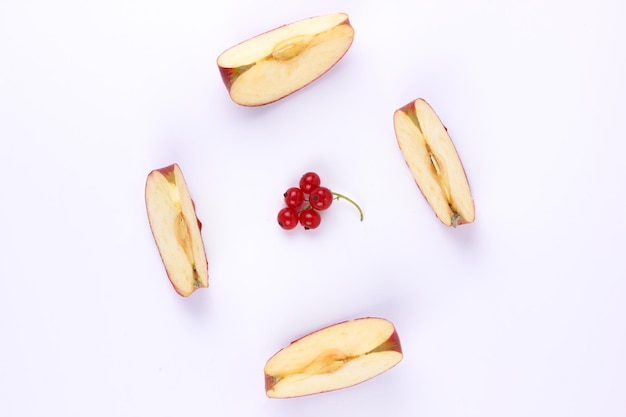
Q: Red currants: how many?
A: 5